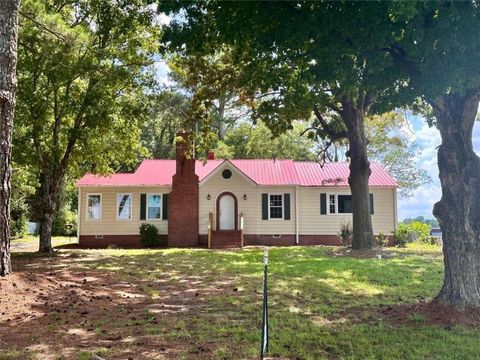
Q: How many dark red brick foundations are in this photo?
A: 1